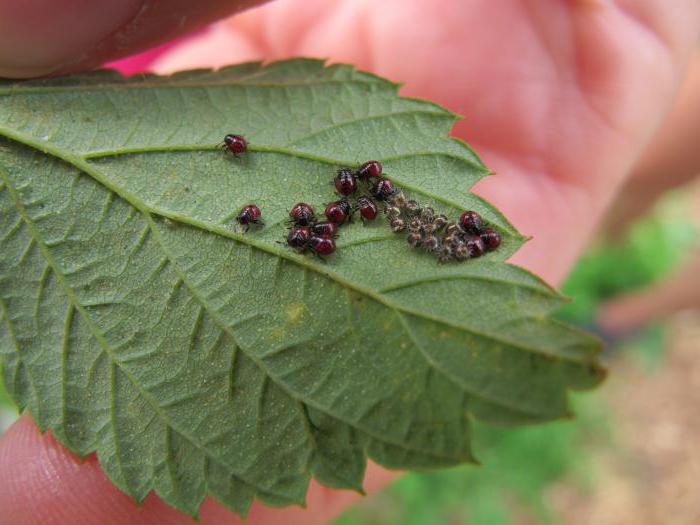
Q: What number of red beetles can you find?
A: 14